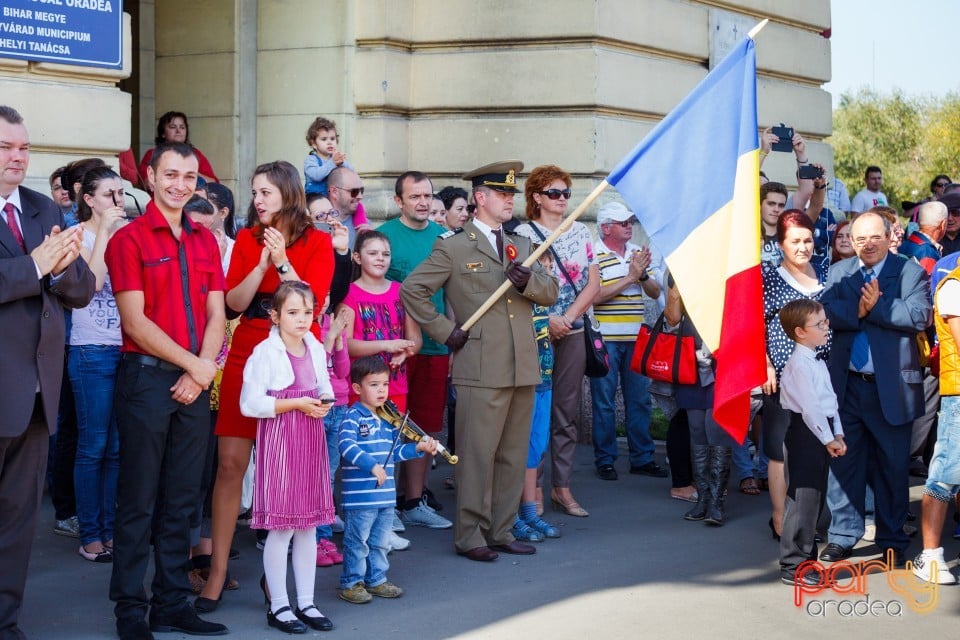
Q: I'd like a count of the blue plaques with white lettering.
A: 1